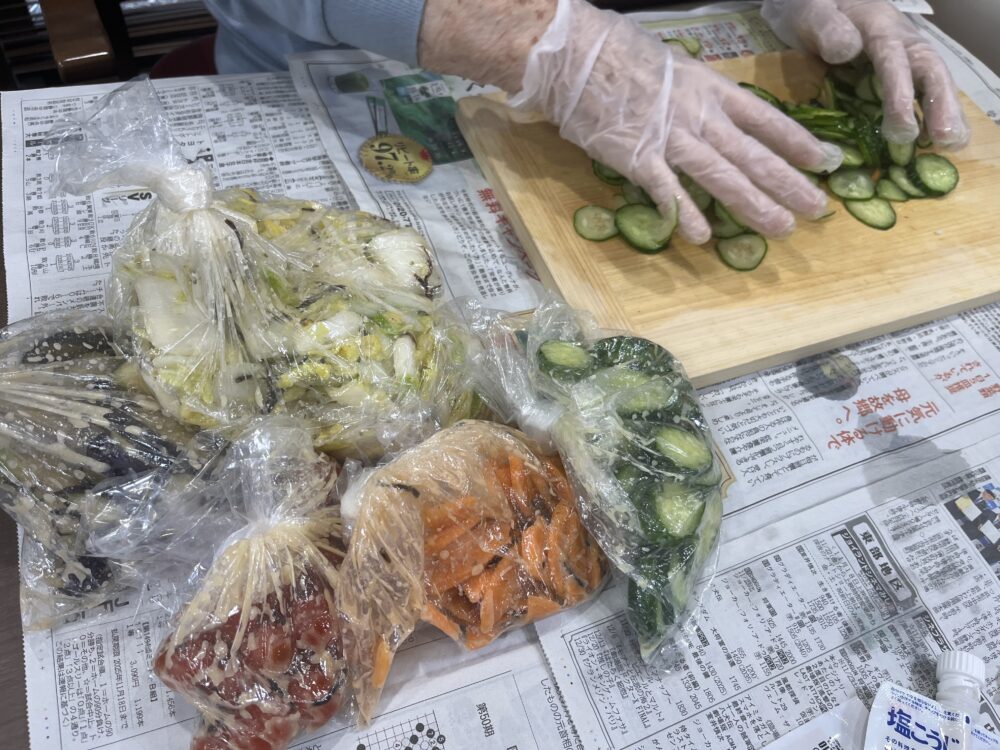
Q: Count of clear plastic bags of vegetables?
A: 5